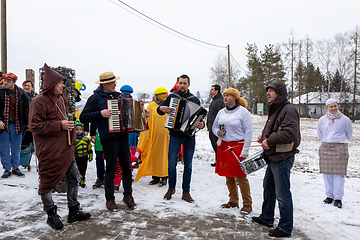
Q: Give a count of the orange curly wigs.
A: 1